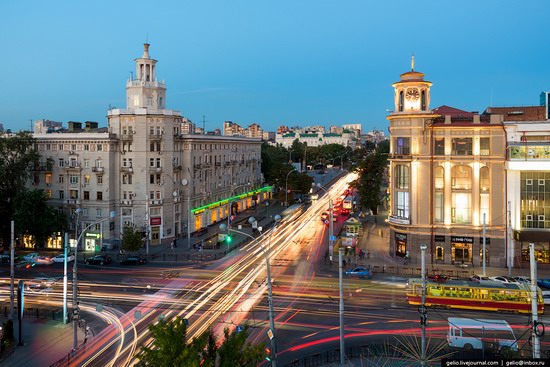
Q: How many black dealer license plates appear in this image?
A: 0